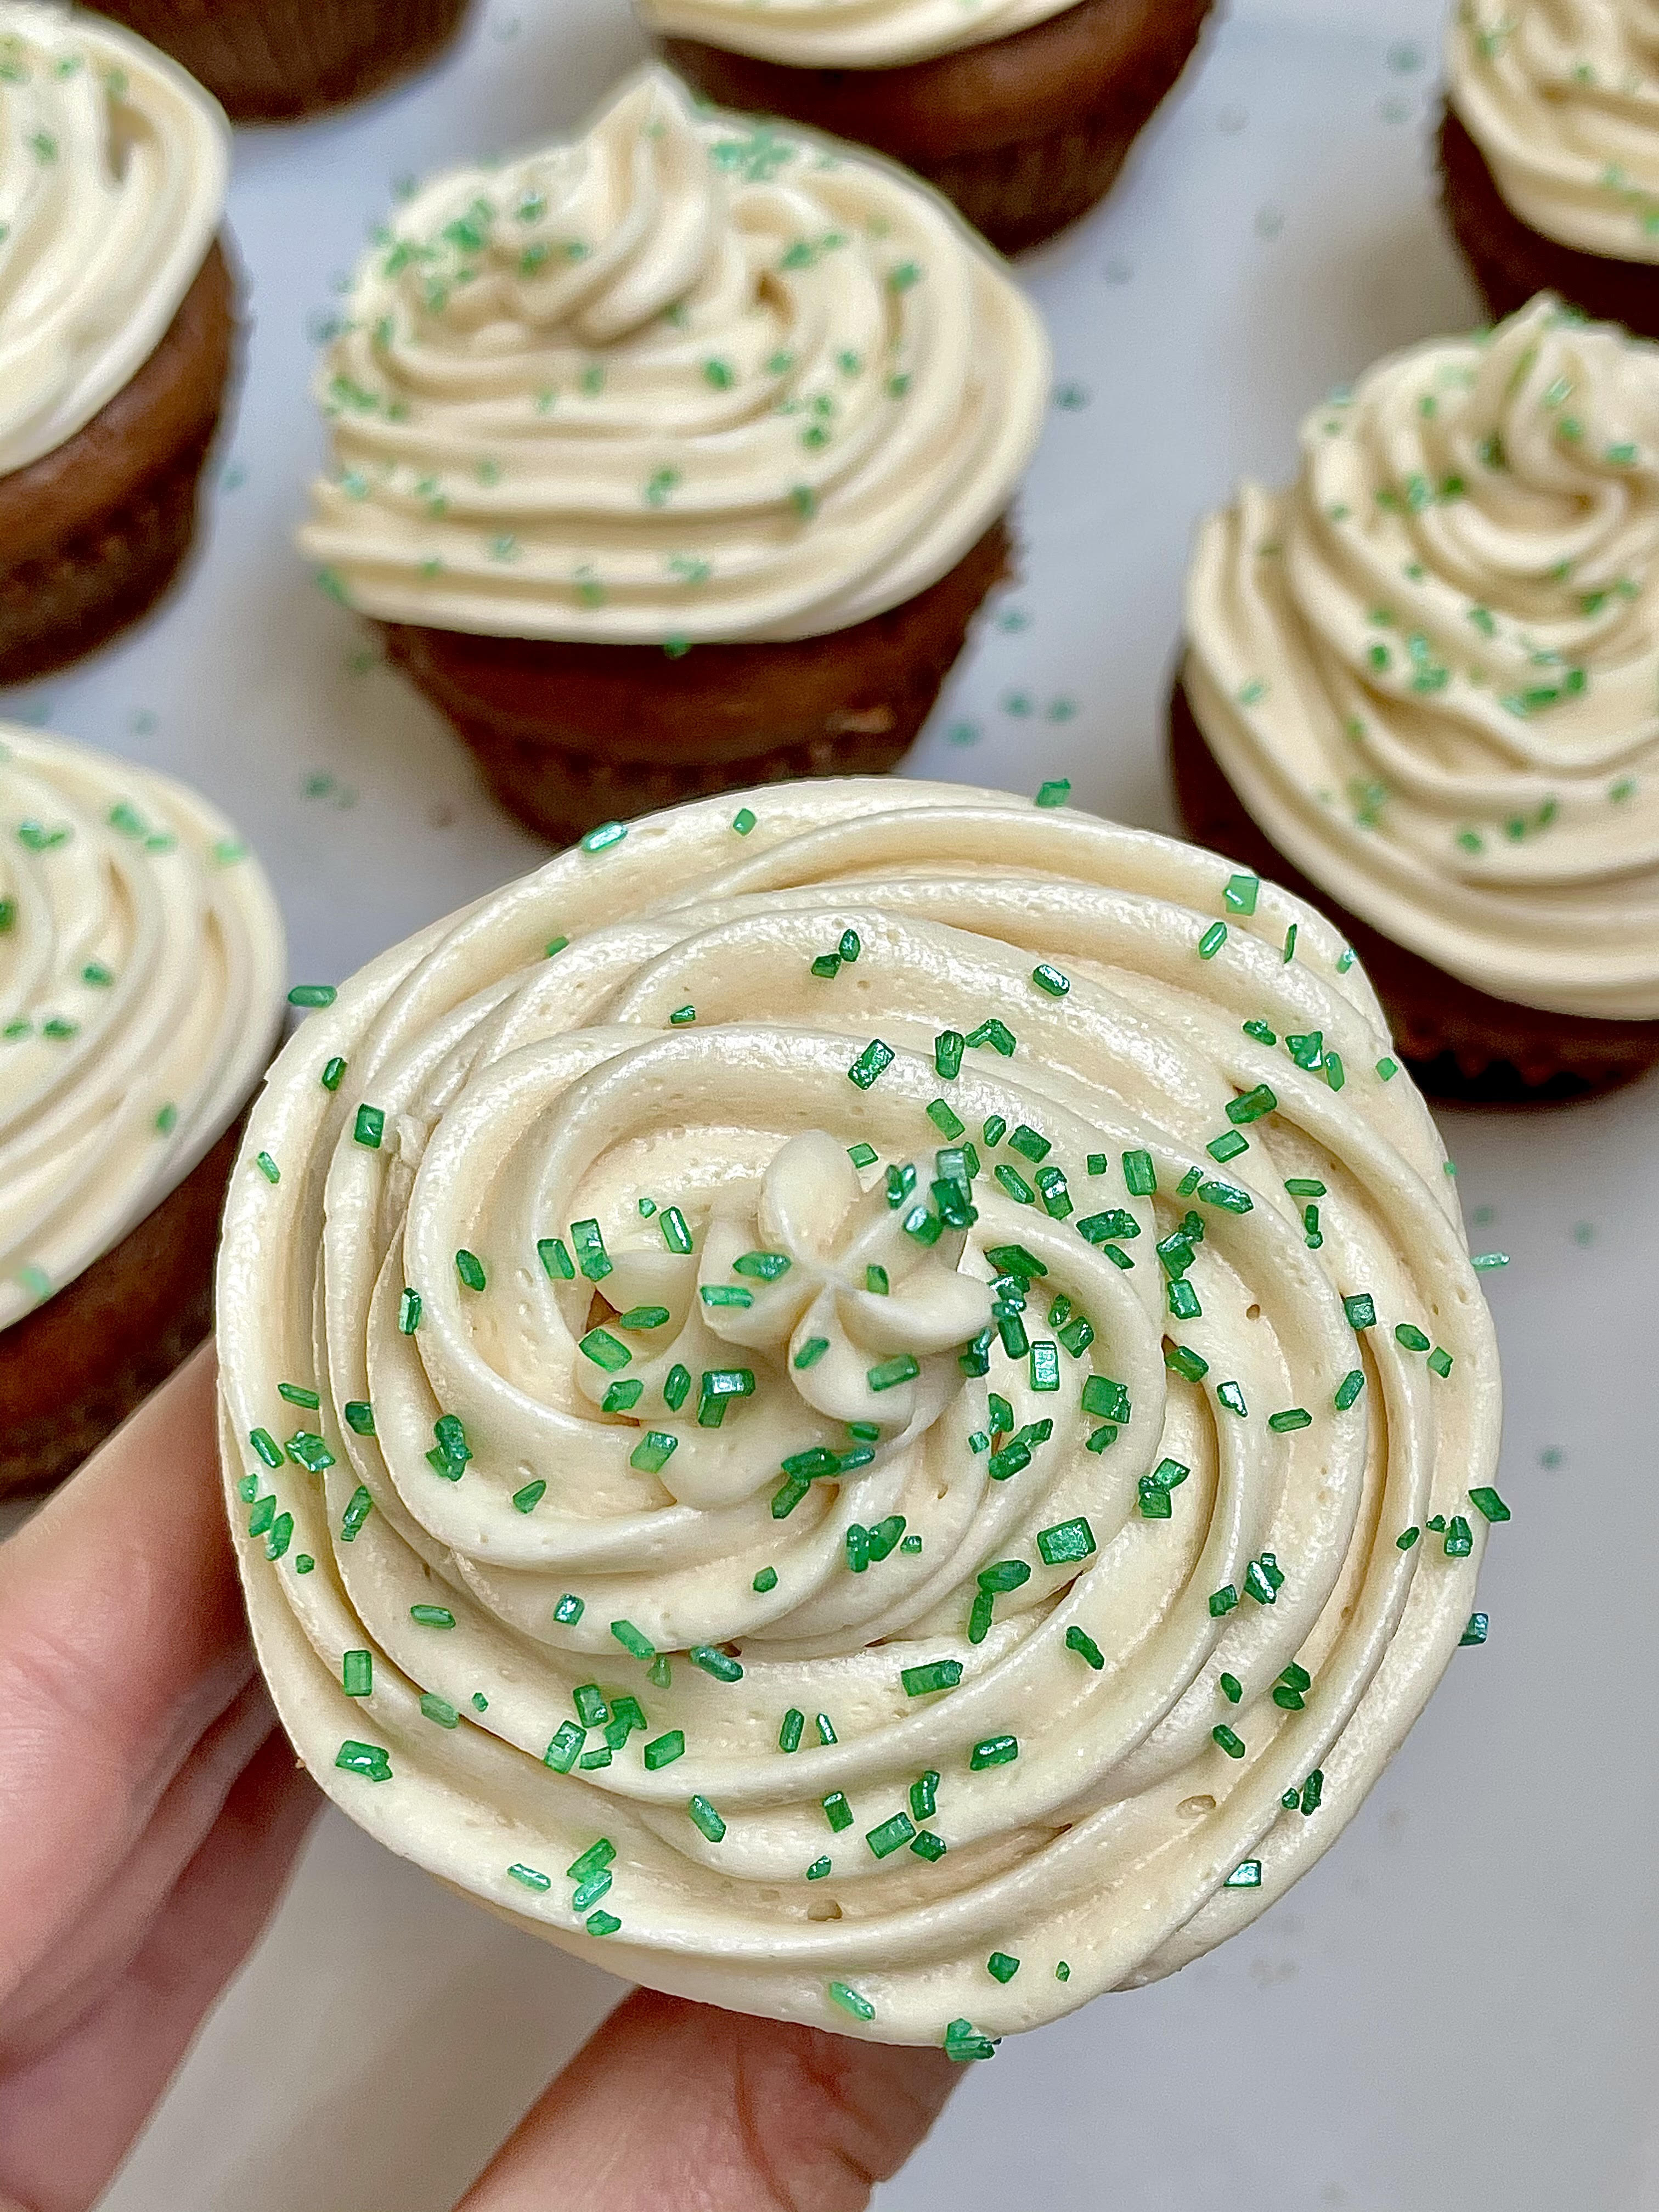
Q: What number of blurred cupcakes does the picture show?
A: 7